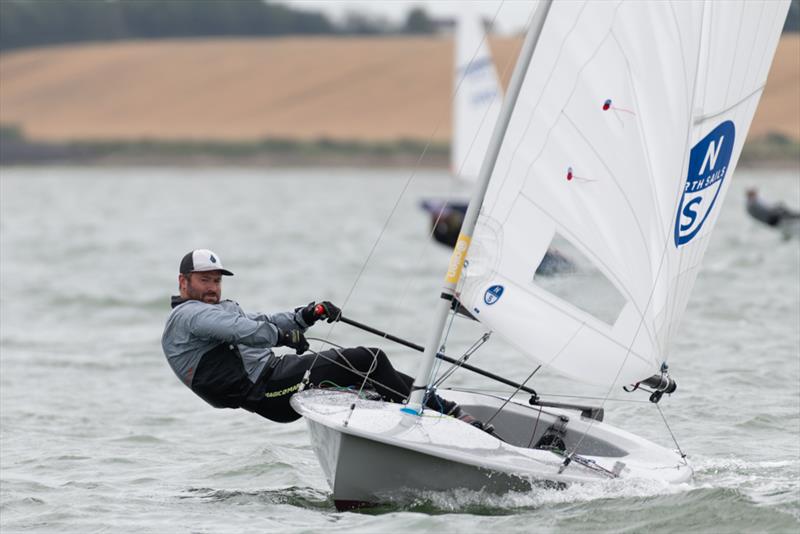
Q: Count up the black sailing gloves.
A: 2